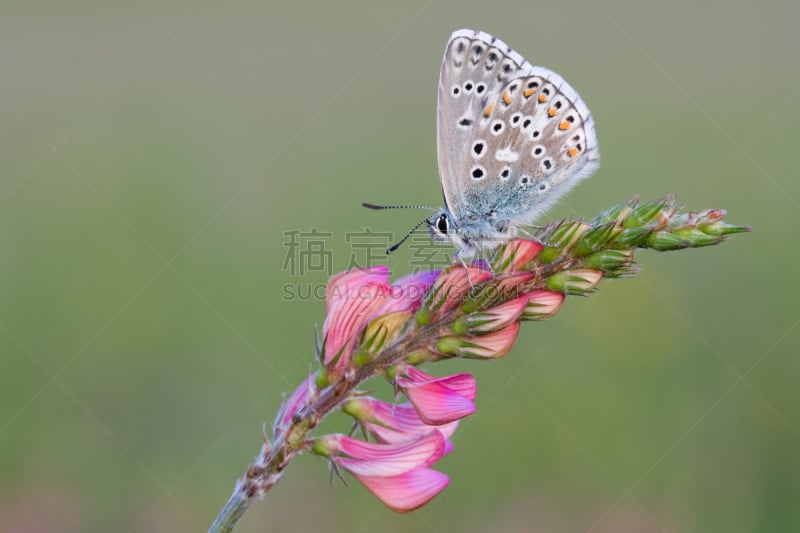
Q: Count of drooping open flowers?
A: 3